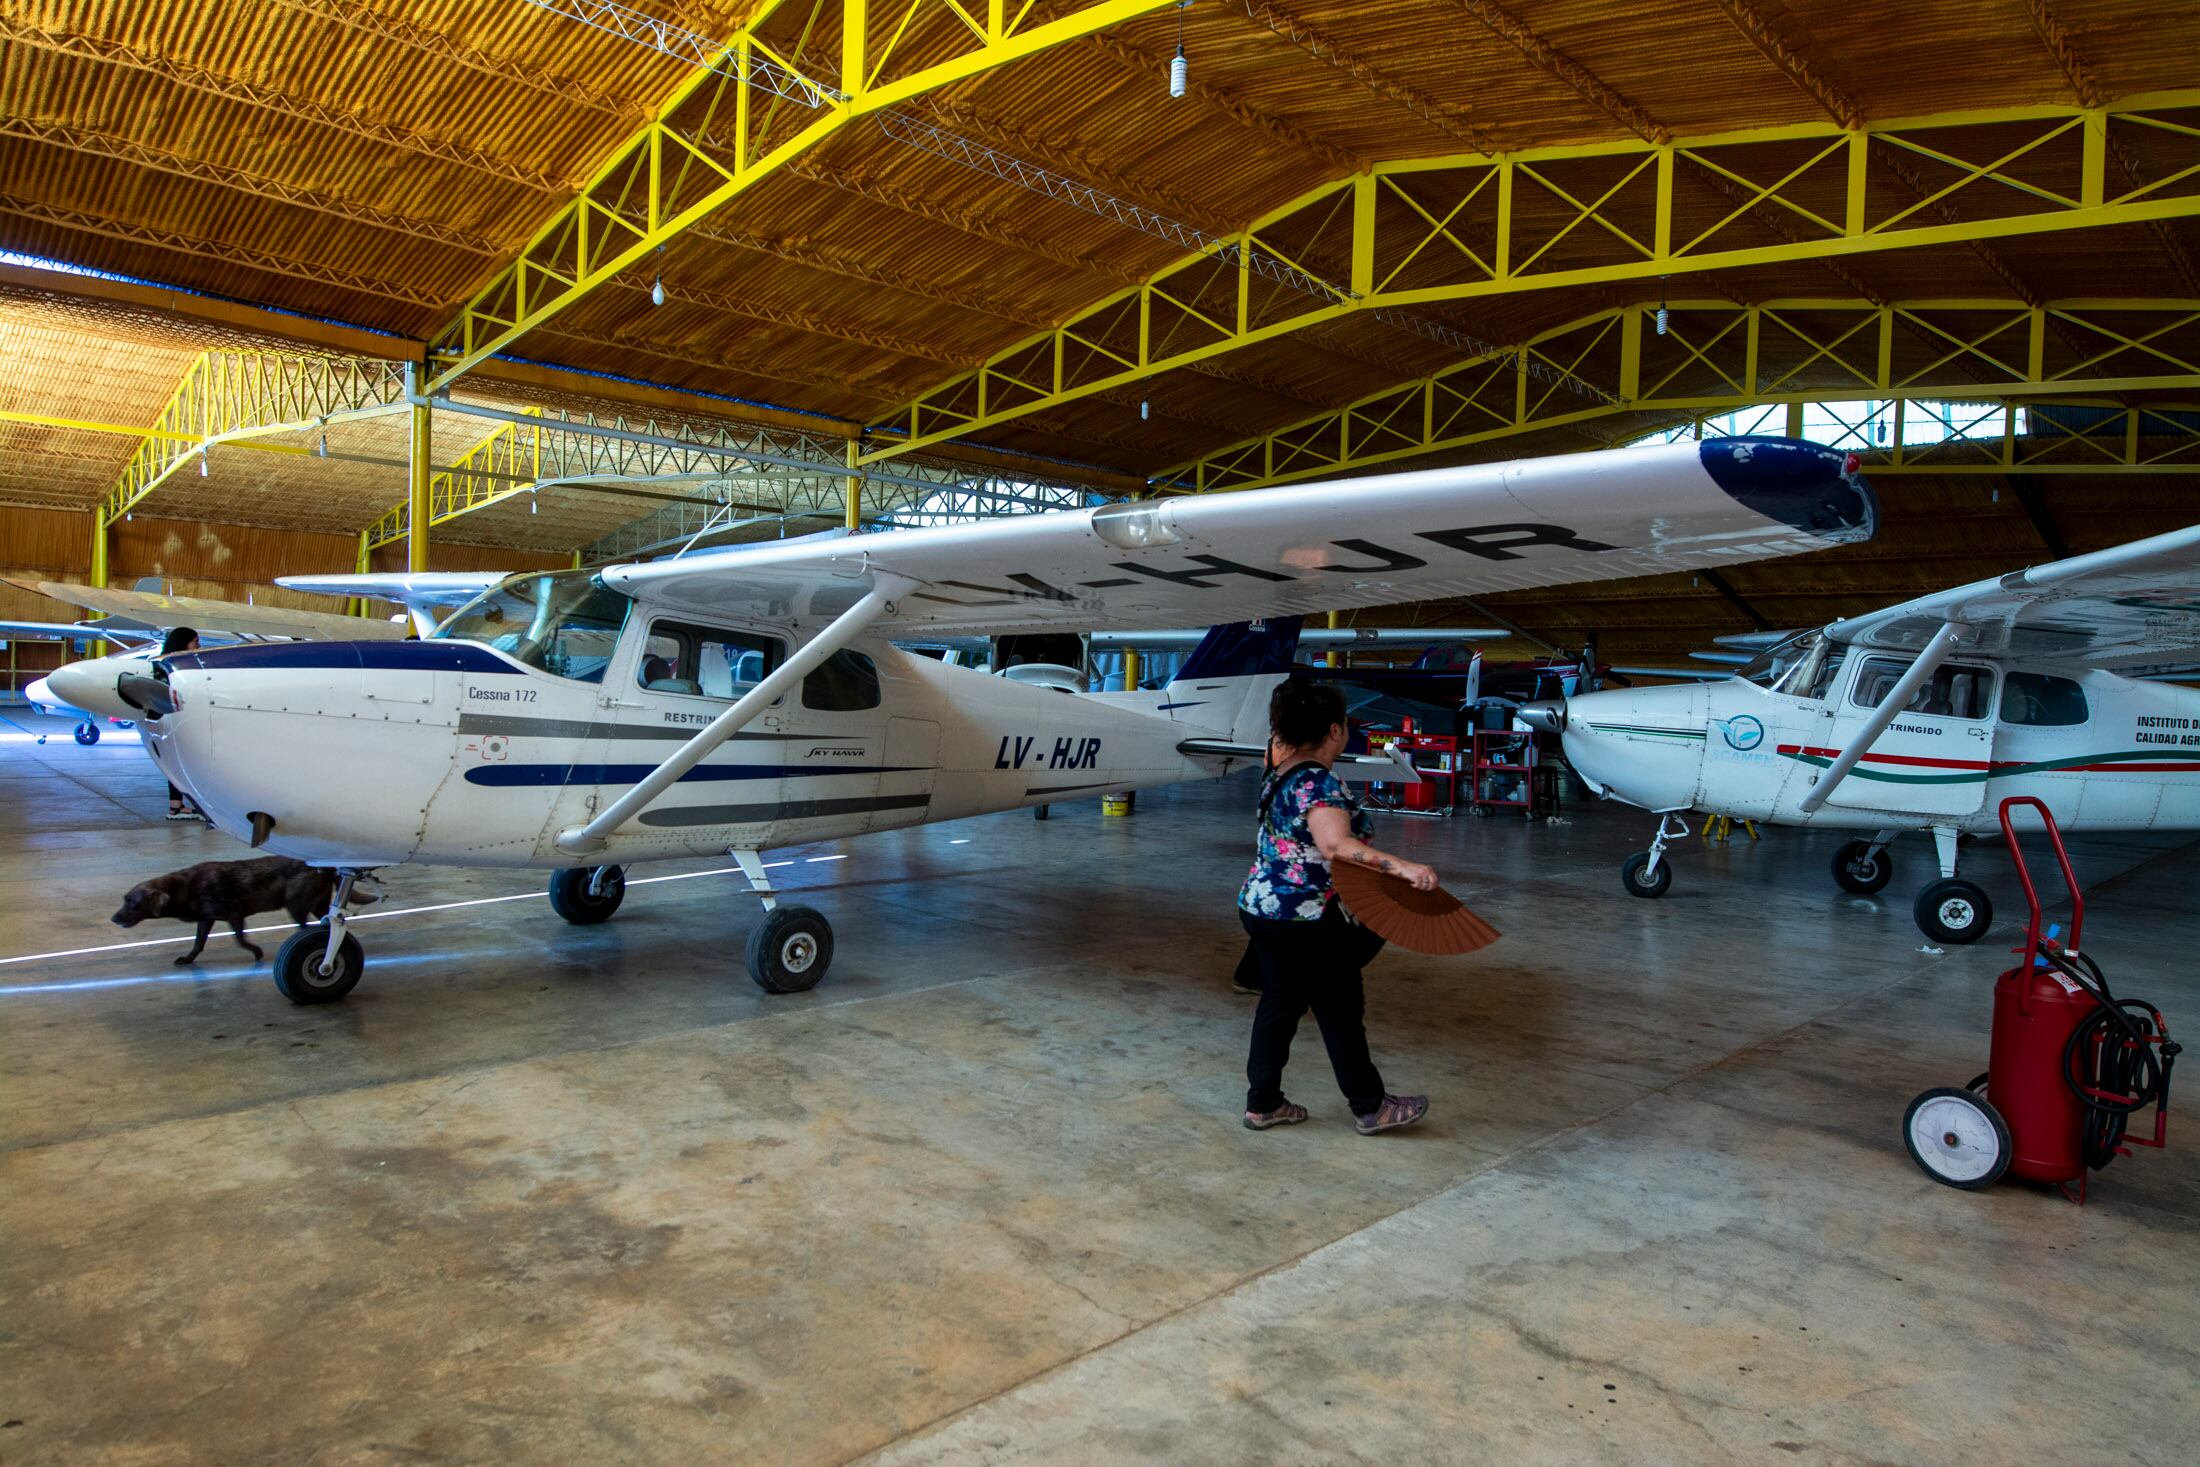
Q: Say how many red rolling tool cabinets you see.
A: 2